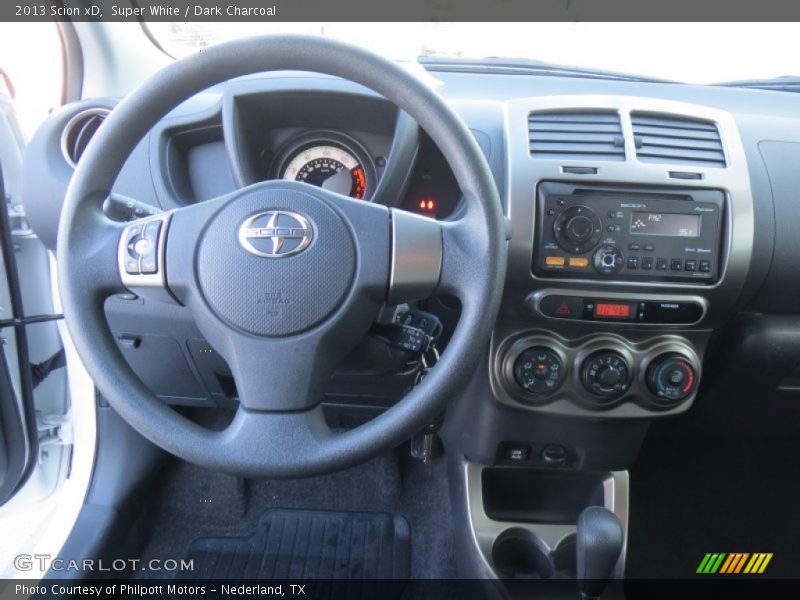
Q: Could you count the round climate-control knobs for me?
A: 3